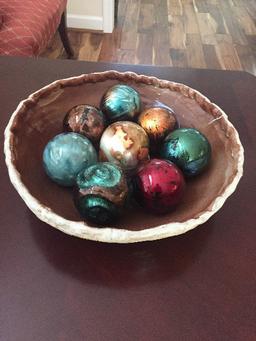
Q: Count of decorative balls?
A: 8